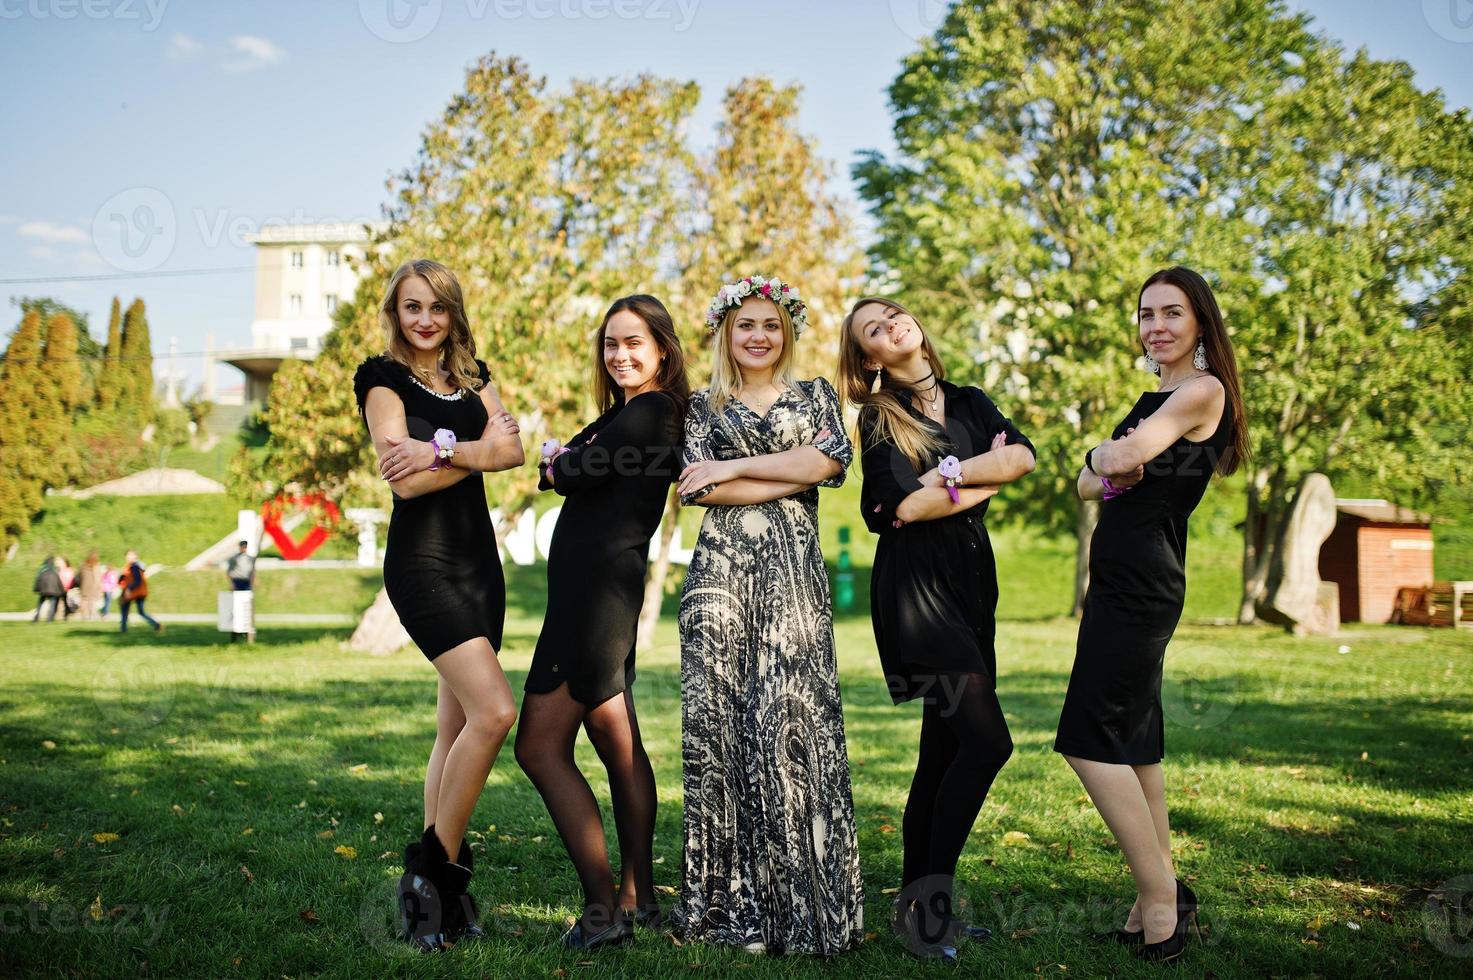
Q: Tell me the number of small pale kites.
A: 0